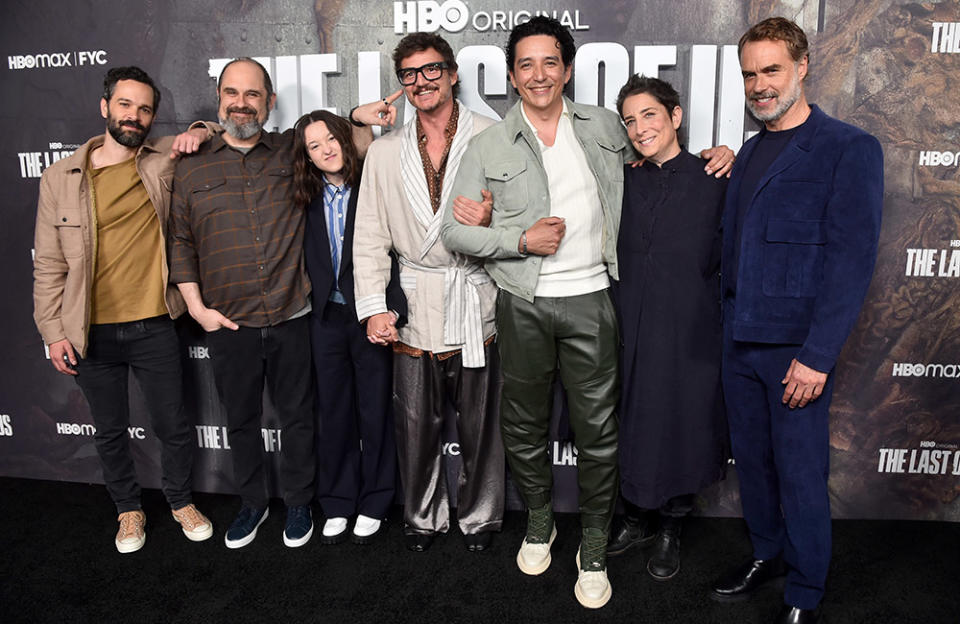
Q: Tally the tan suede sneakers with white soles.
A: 2